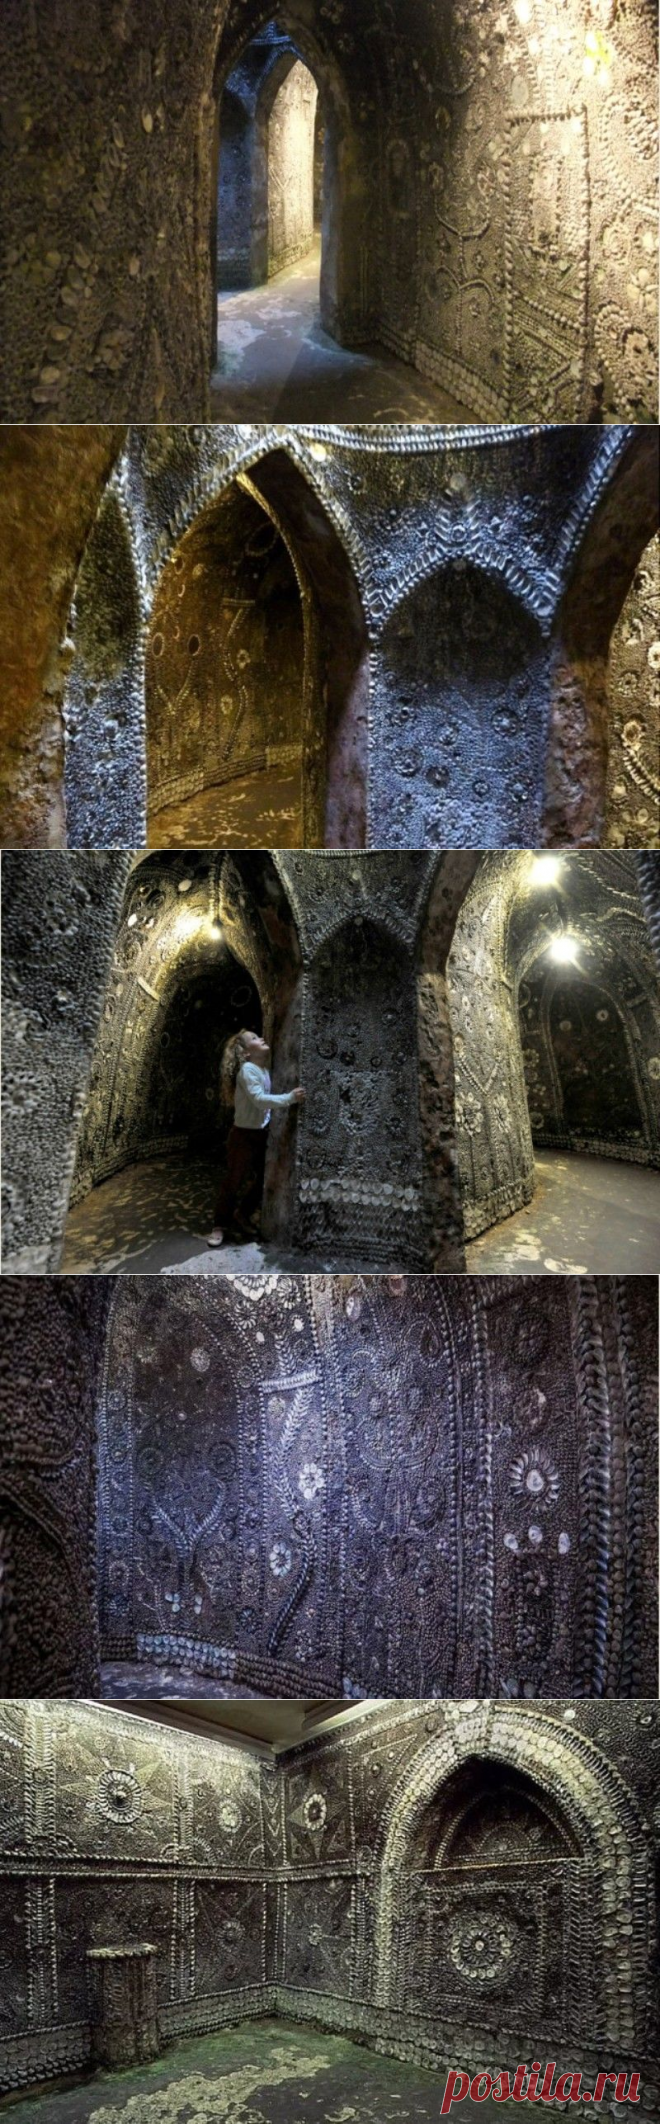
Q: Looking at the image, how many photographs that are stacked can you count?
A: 5